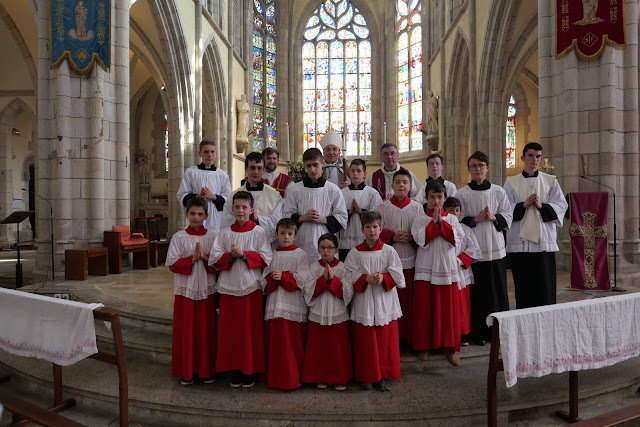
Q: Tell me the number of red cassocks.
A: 8